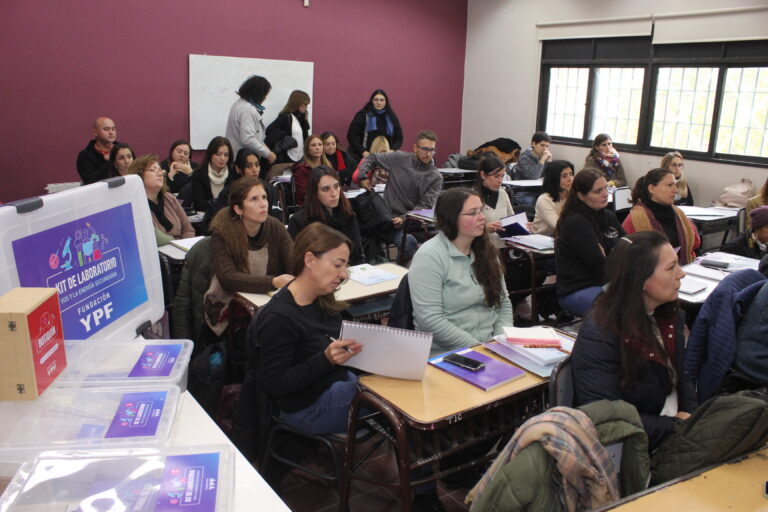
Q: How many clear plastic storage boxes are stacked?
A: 3